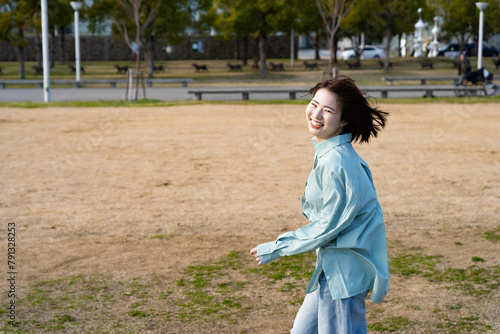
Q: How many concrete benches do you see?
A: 3